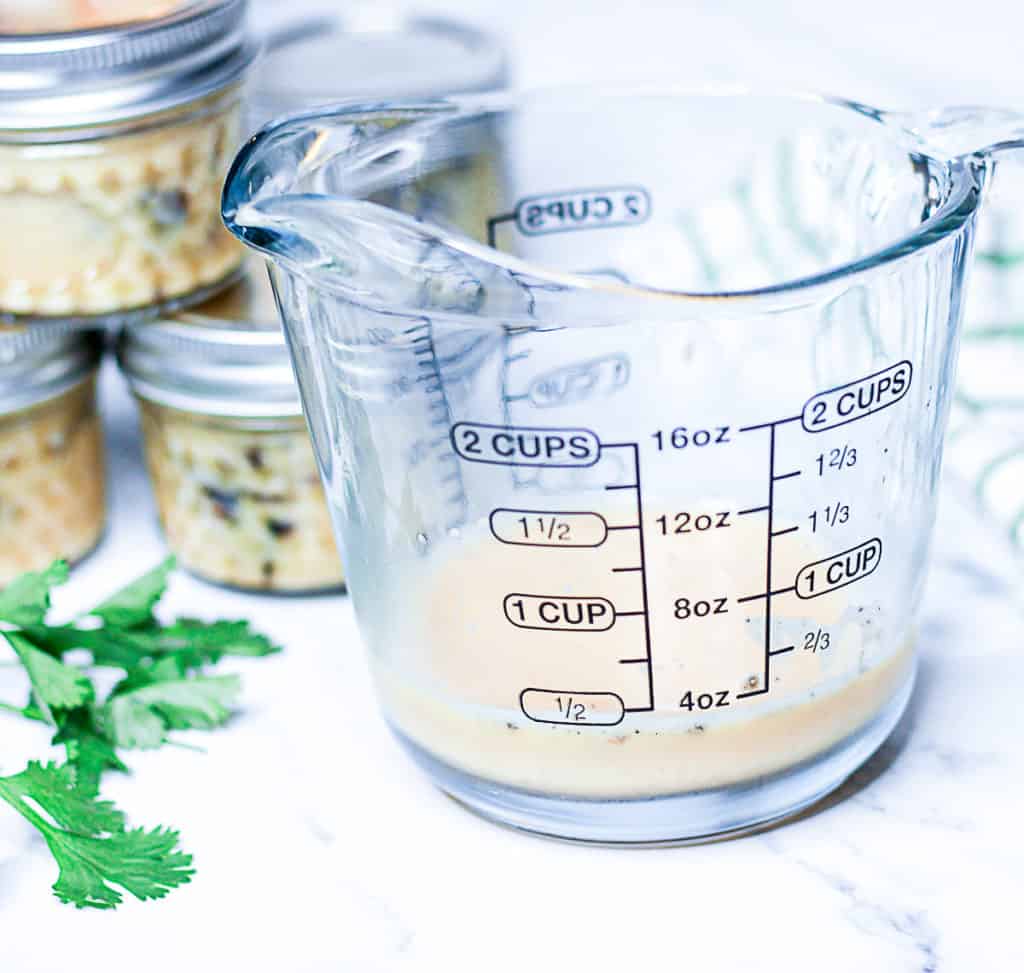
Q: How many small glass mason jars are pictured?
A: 4